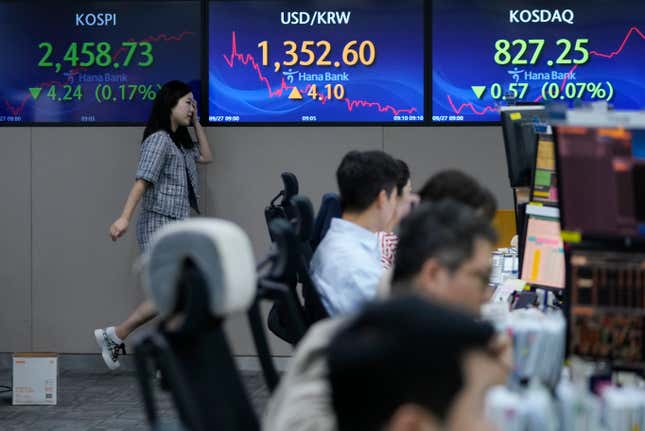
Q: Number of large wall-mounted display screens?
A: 3